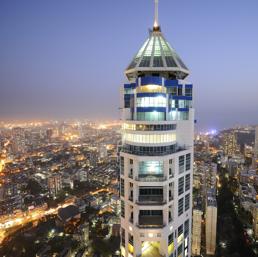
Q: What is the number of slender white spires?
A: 1